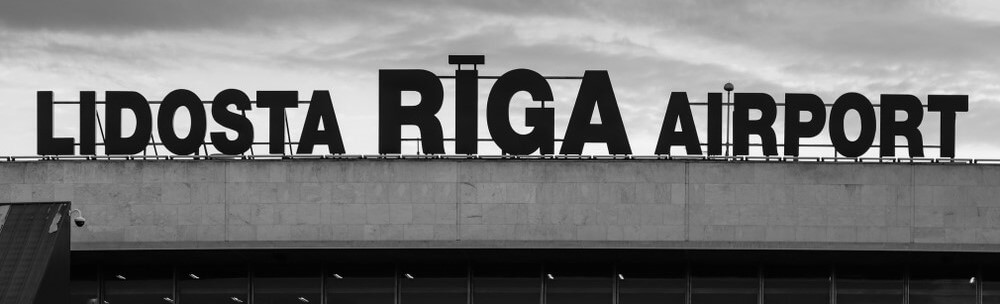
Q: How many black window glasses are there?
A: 14